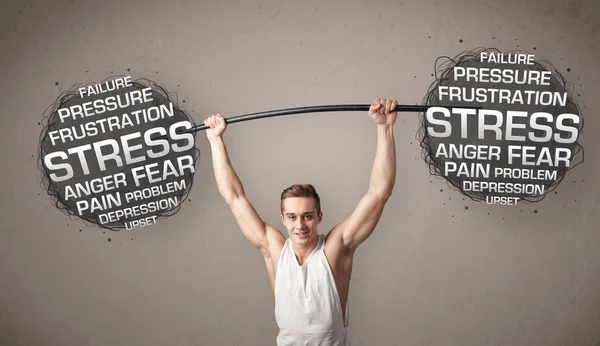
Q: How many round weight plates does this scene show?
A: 2